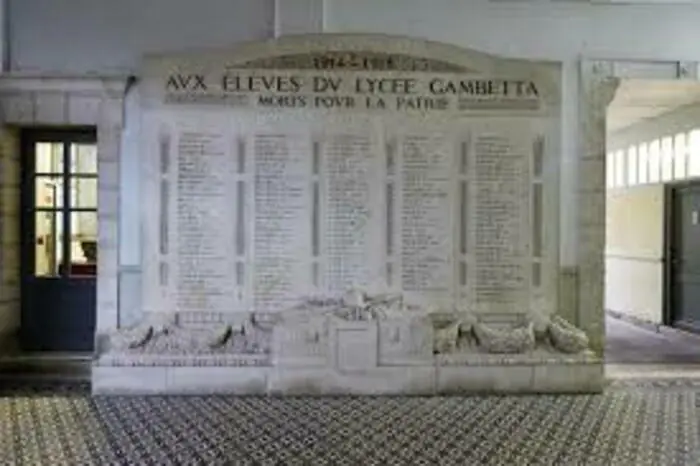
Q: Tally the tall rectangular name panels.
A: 5